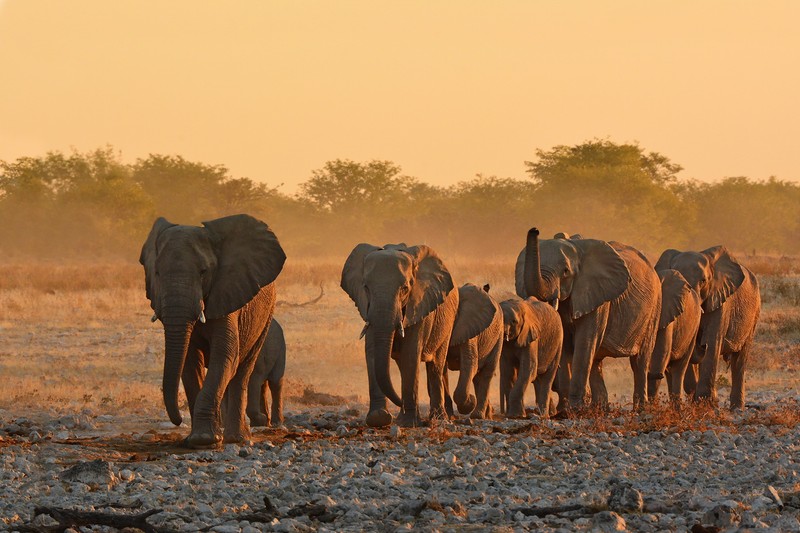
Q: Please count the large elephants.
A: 4